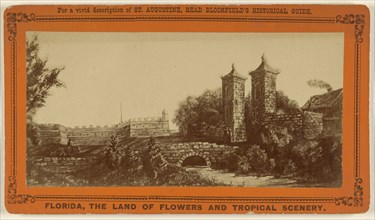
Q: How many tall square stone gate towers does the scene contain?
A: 2